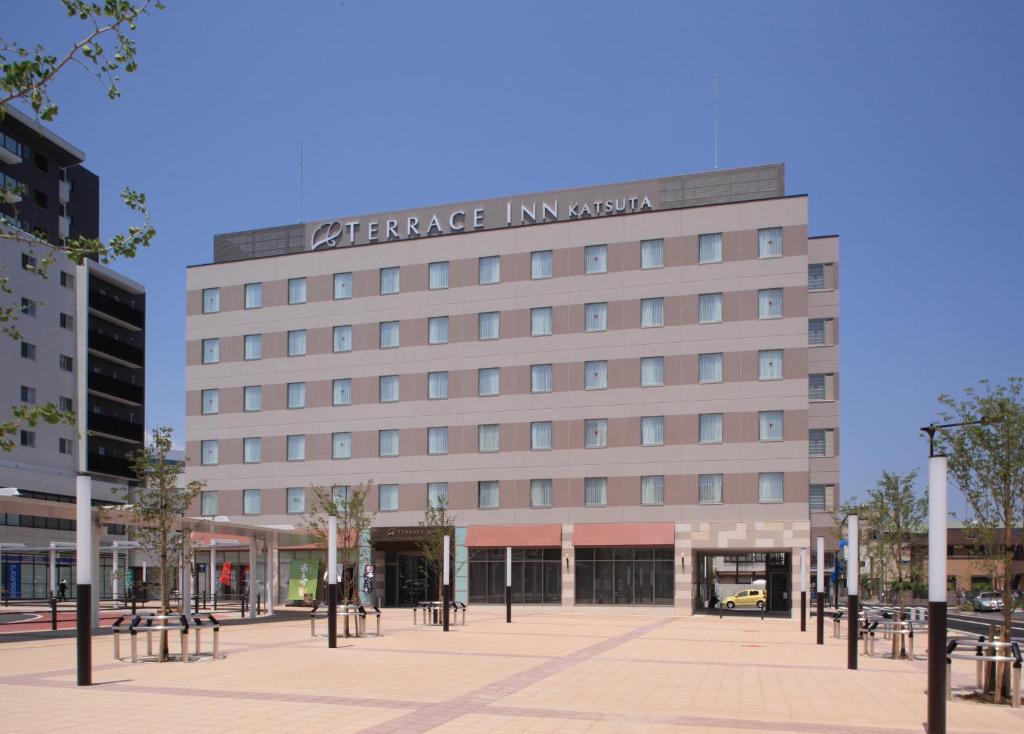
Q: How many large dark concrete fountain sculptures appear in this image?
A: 0